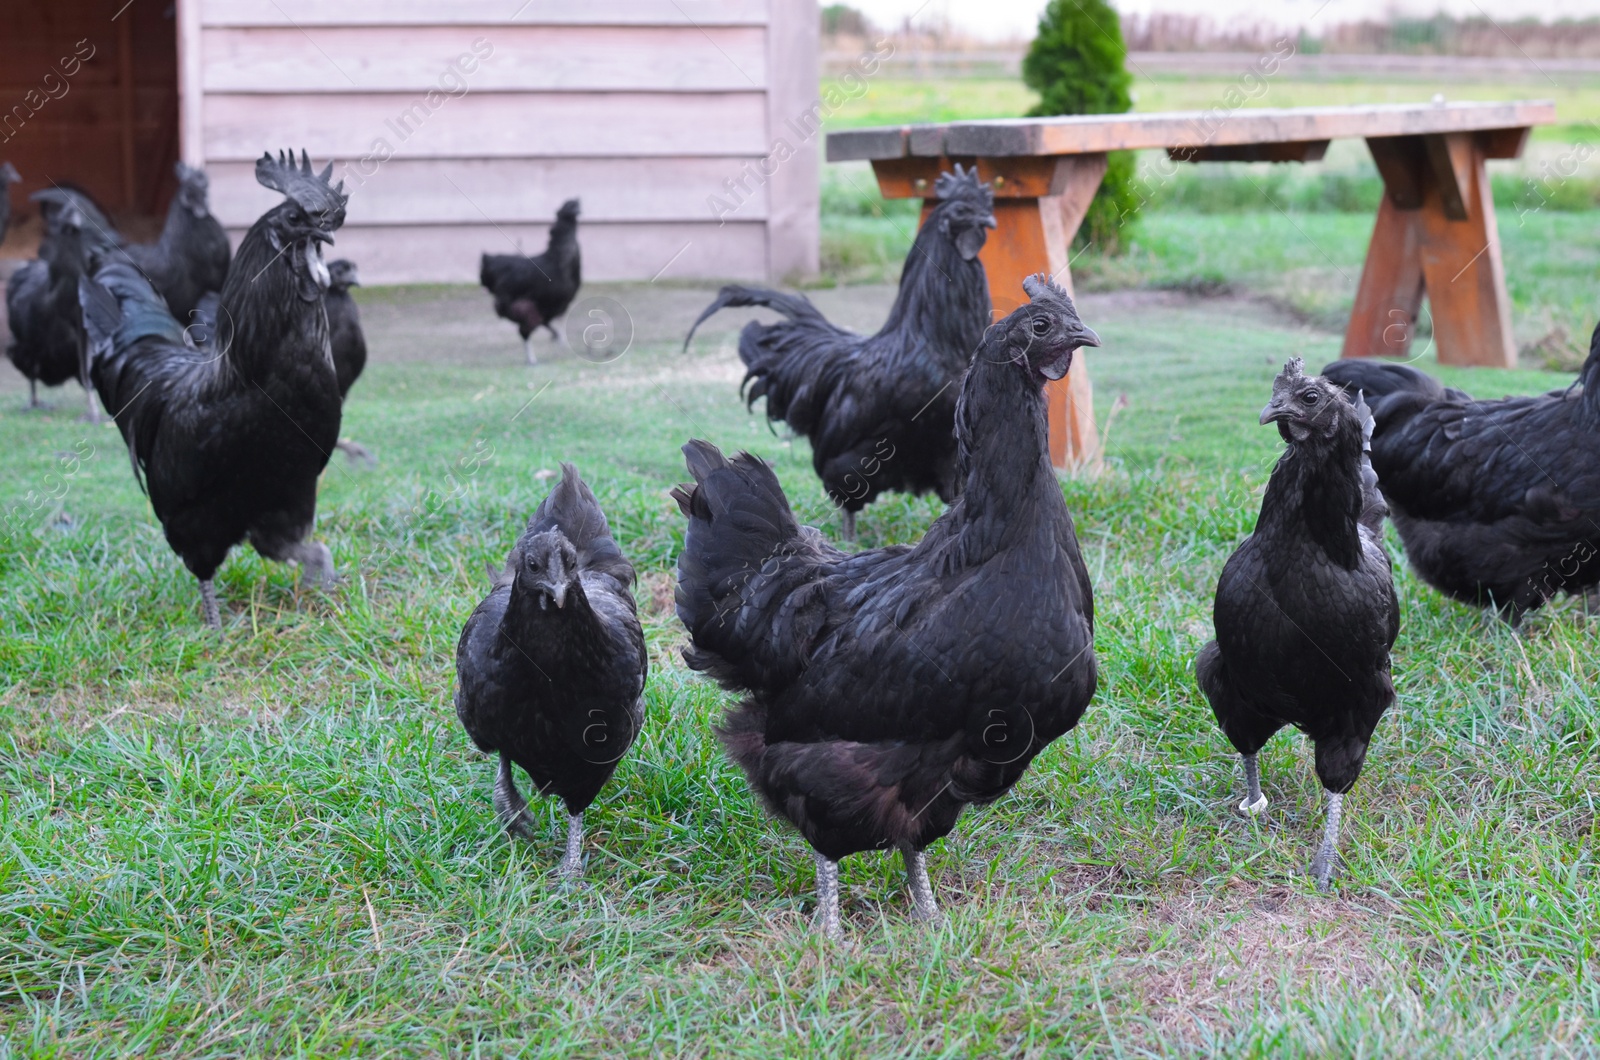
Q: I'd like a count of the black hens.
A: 11